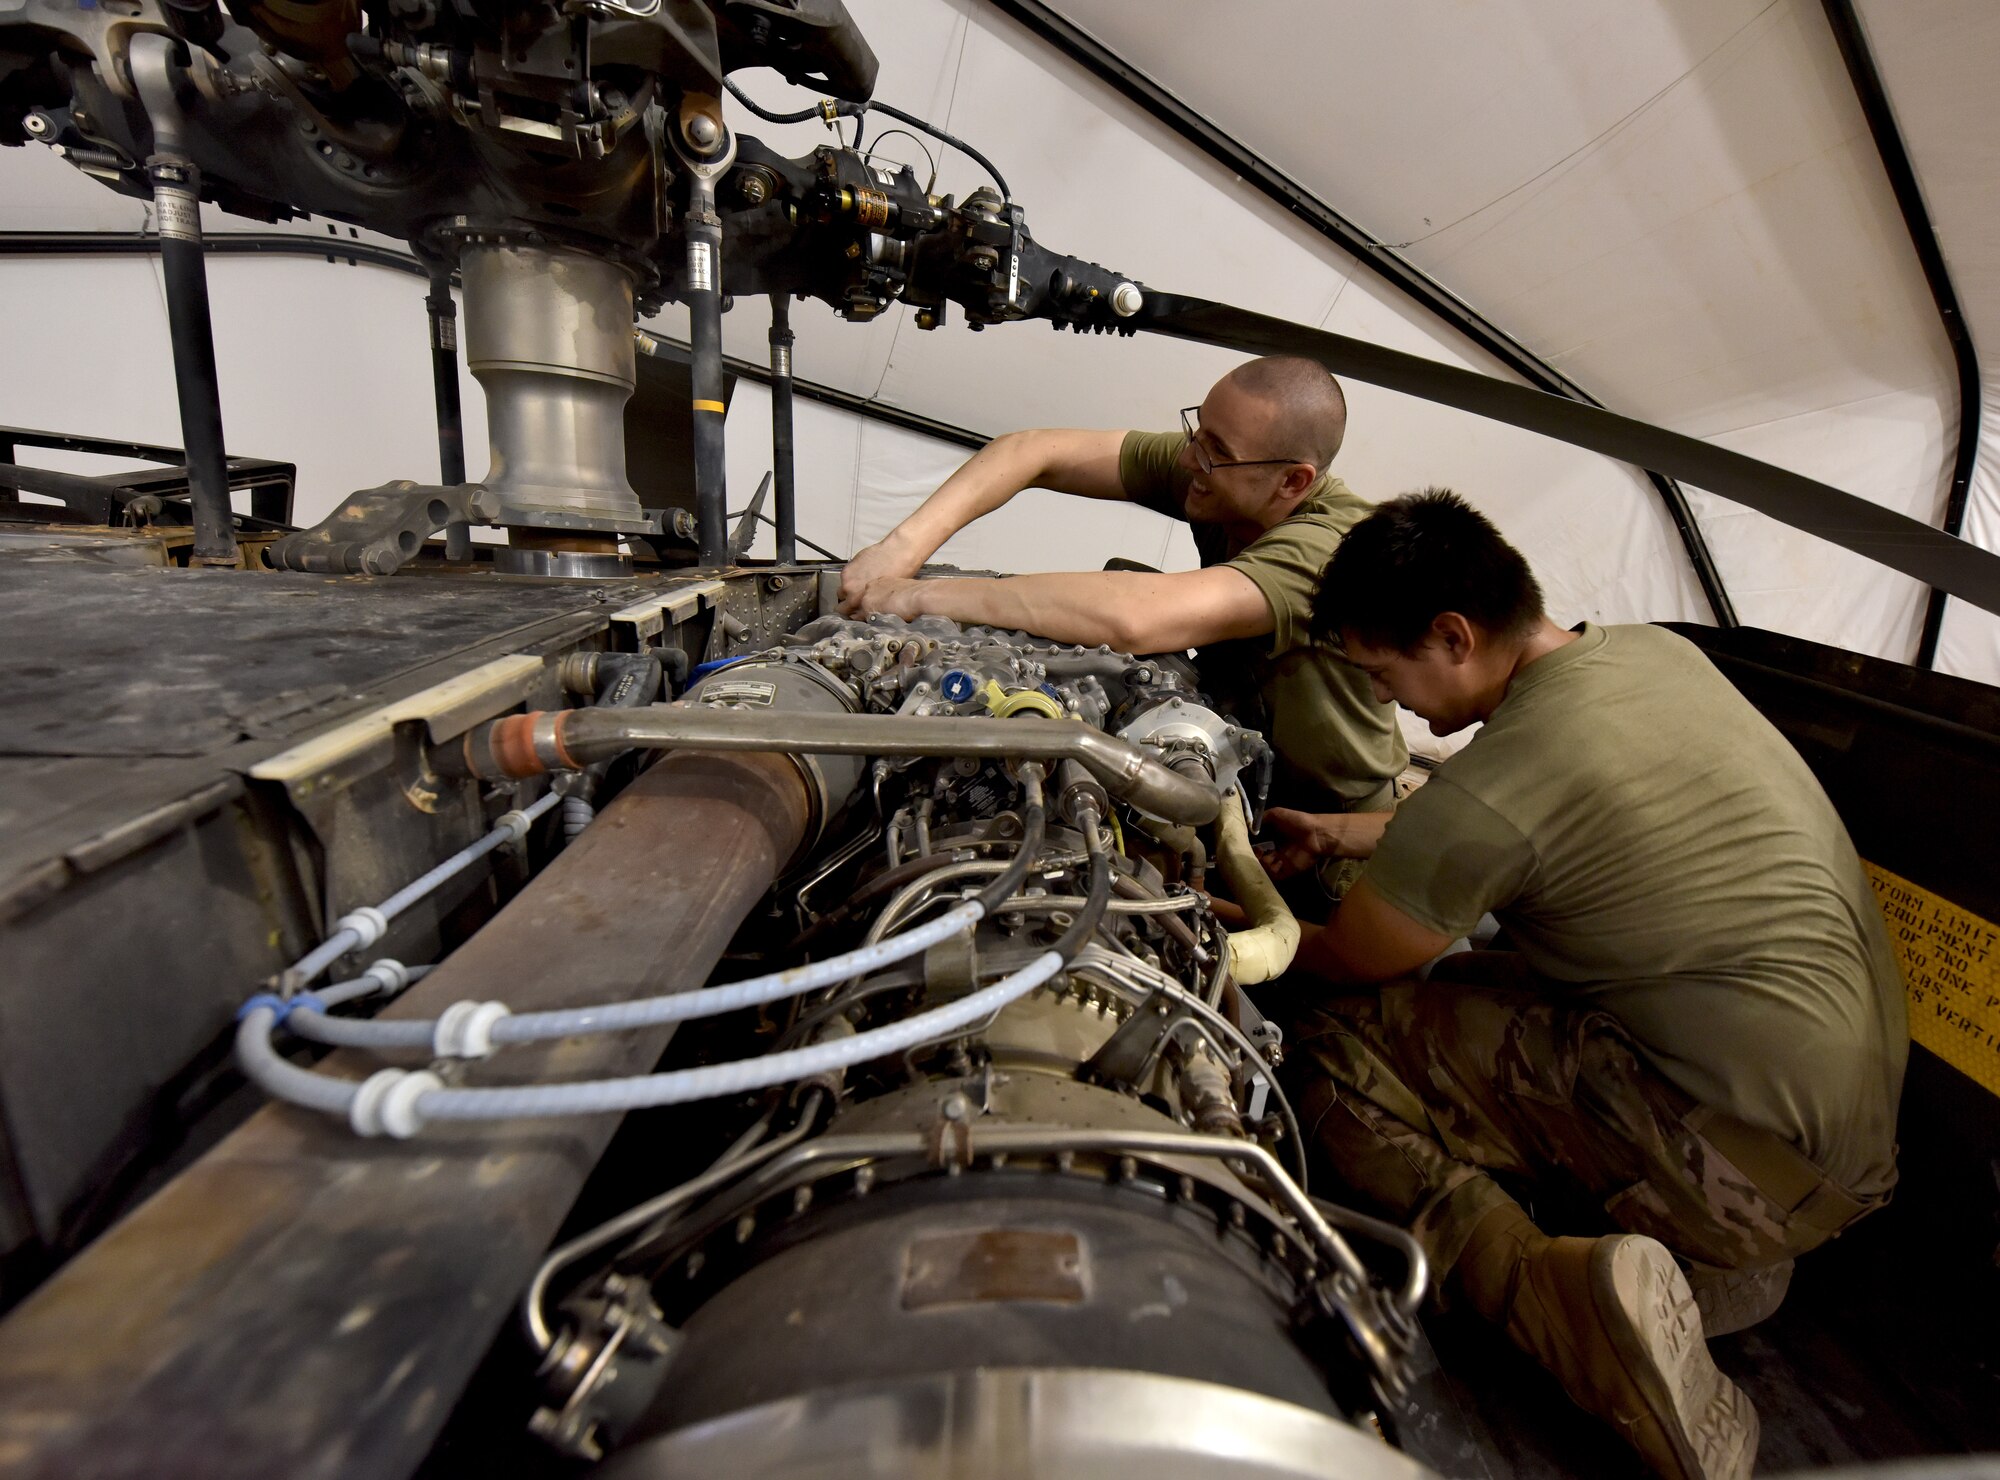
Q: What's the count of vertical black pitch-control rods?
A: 4